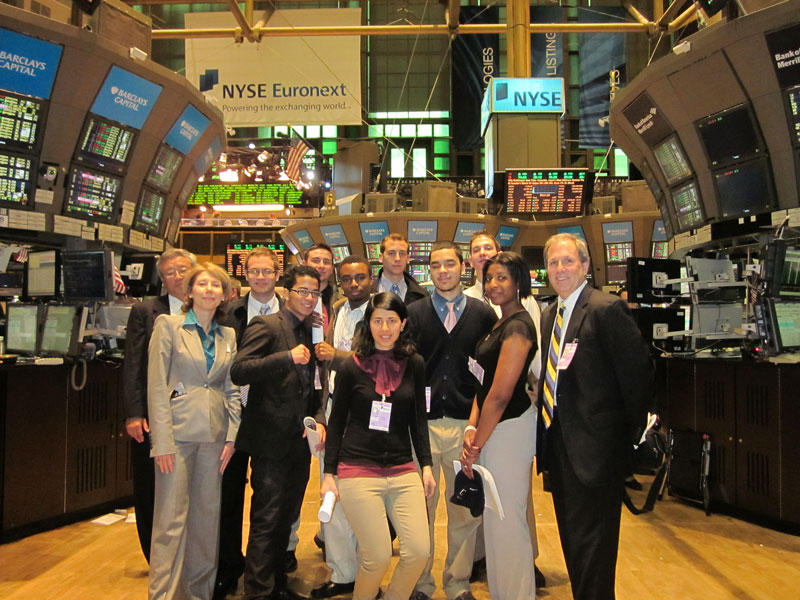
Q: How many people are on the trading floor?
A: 12